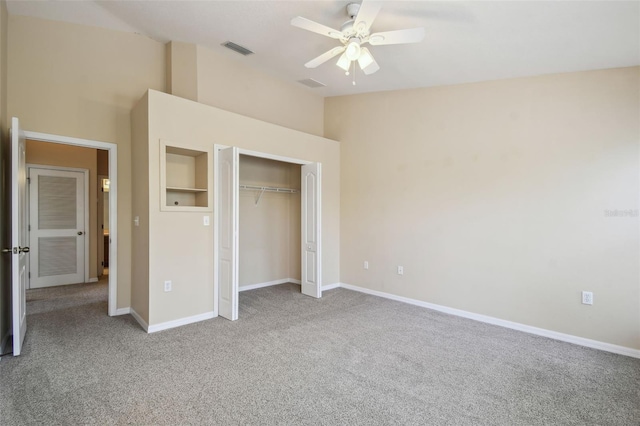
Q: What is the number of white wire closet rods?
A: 1